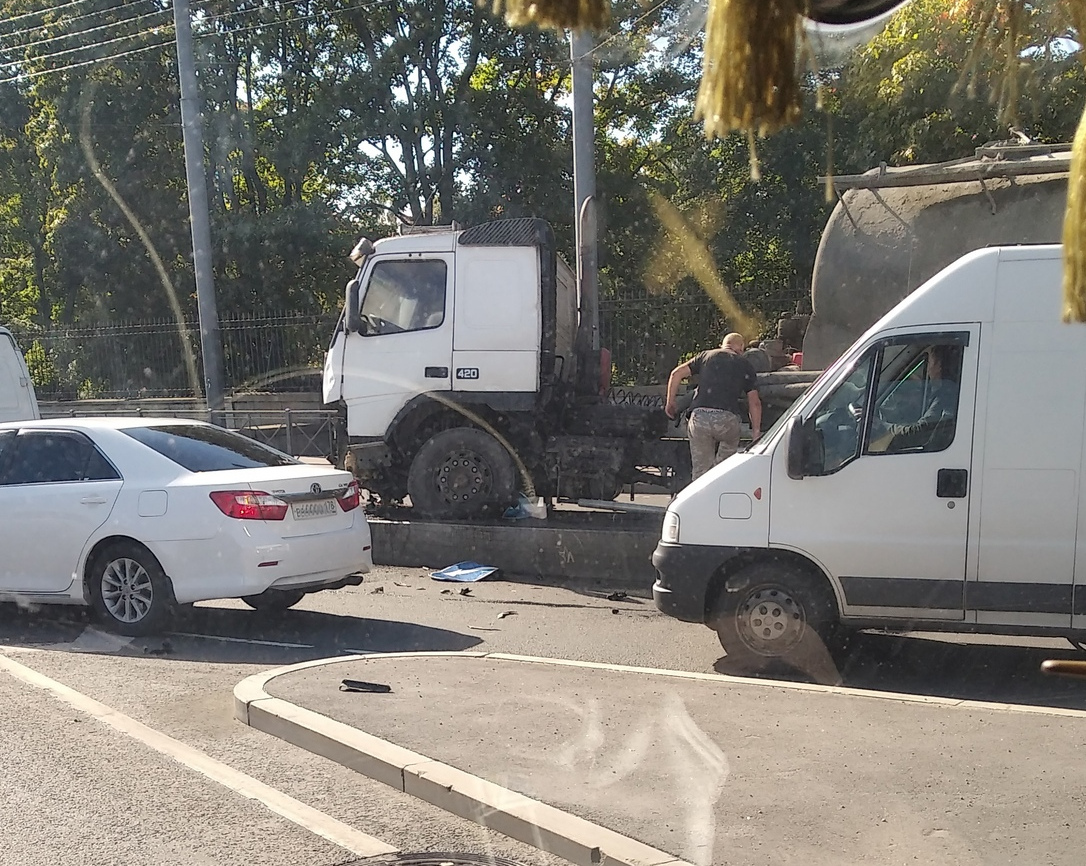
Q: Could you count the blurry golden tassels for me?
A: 3